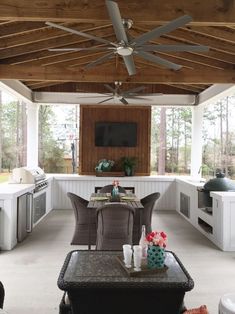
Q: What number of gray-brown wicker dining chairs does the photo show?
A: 4